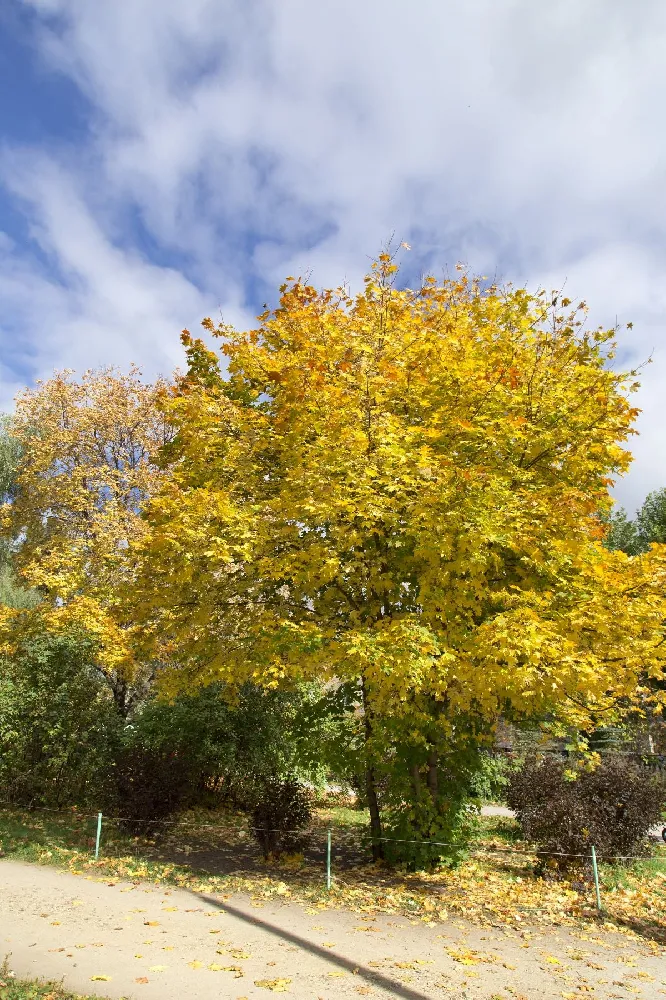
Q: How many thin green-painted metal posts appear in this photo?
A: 3